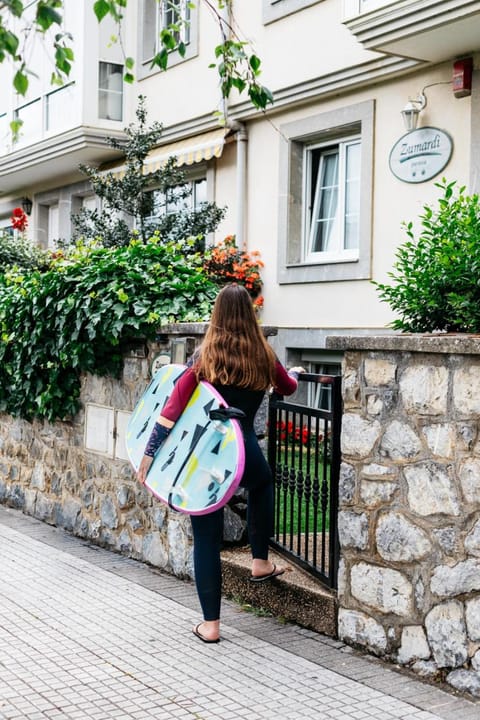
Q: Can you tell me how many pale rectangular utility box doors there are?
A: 2